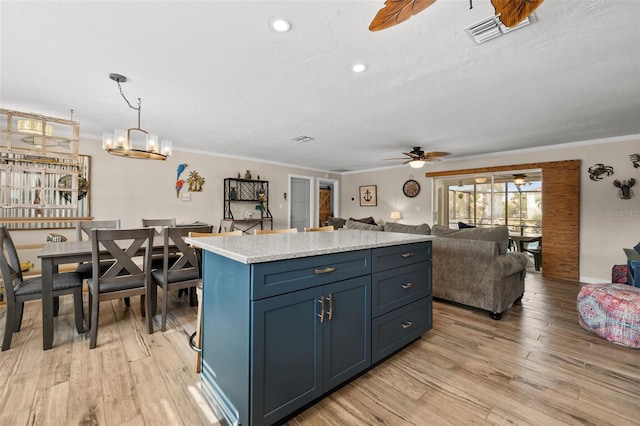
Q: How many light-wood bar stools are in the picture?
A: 3